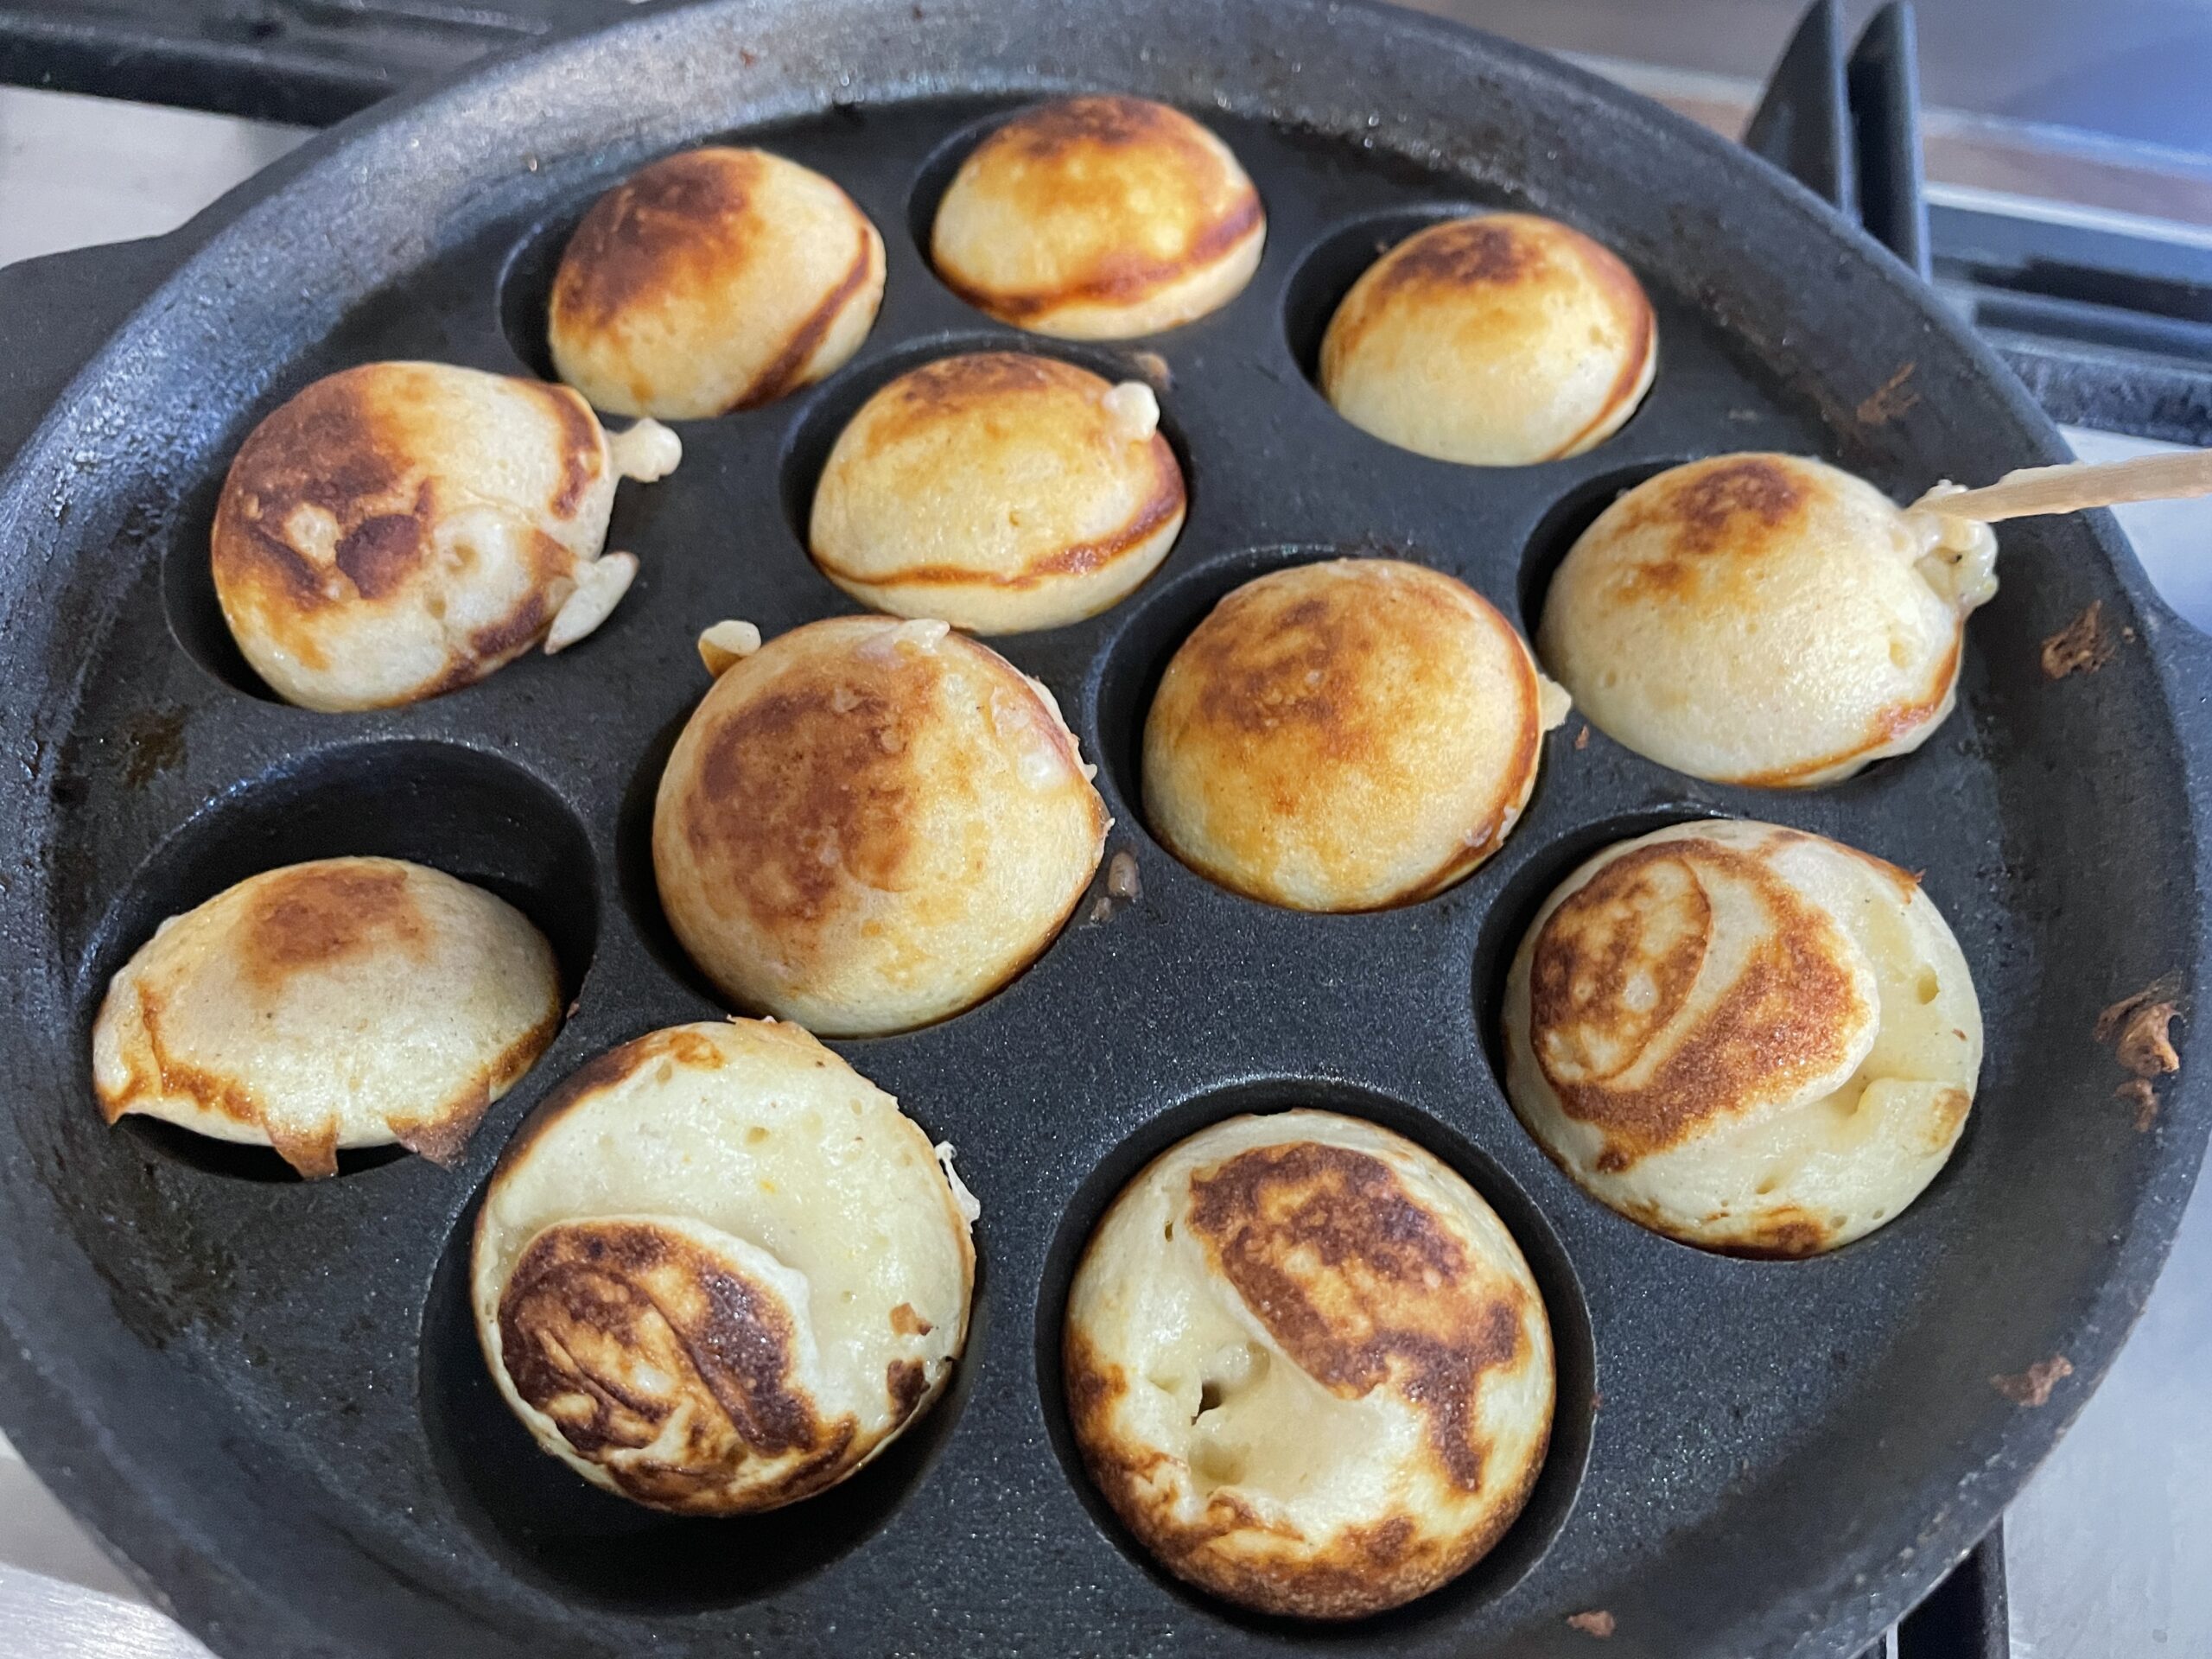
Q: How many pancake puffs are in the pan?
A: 12